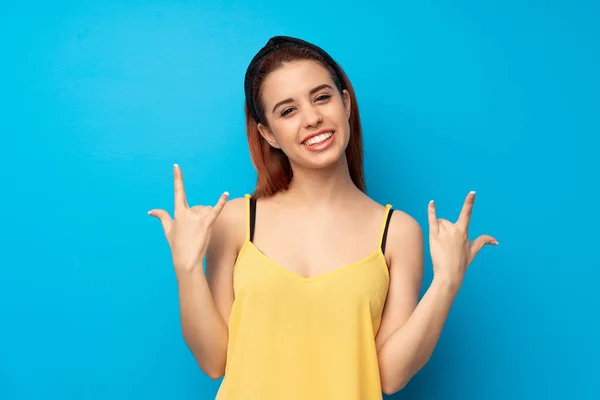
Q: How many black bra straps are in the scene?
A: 2